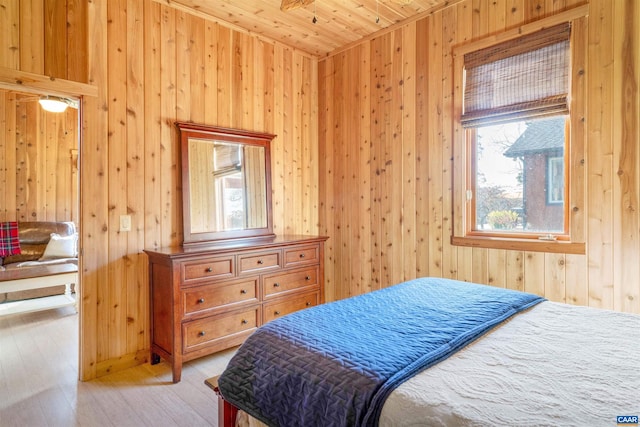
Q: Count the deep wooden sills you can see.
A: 1